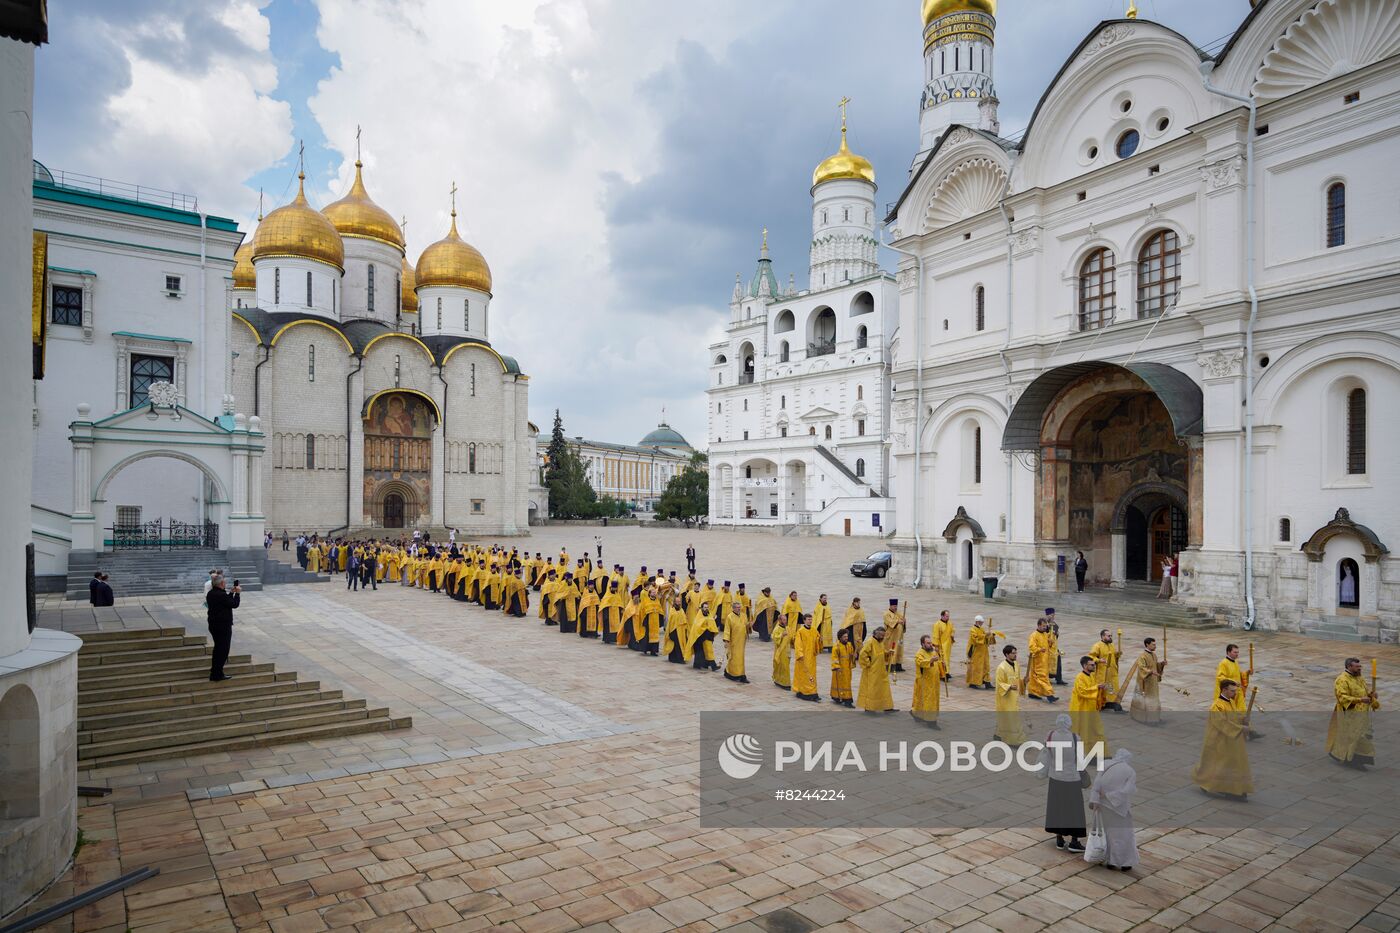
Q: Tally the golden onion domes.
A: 7